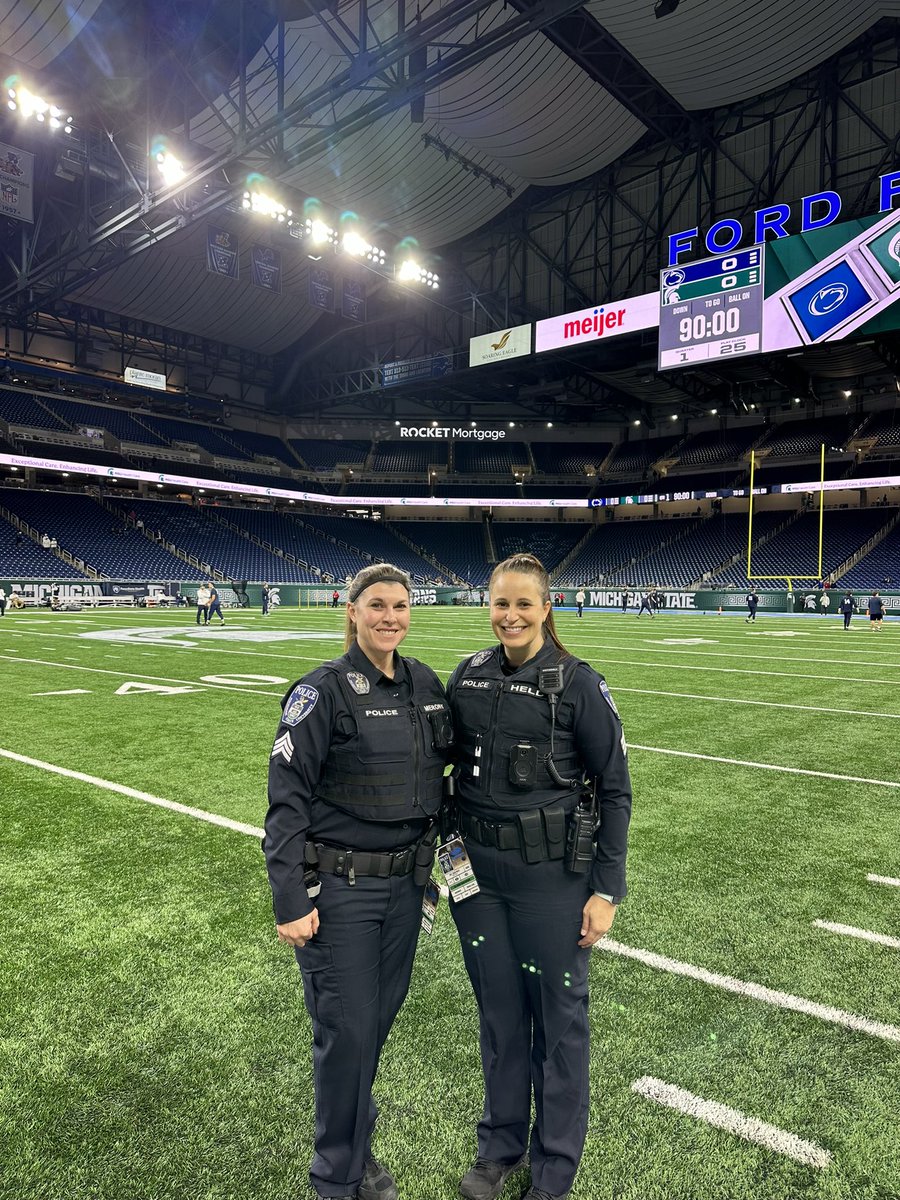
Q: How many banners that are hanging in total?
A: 5